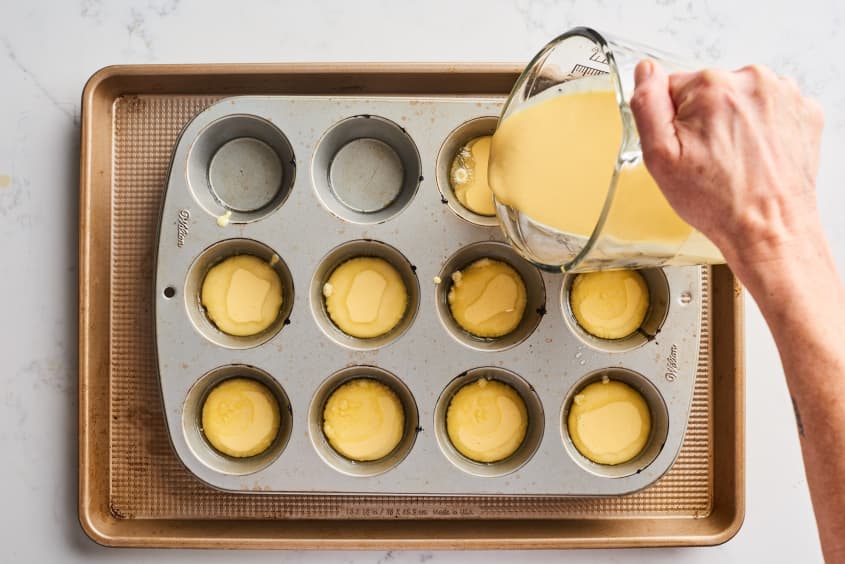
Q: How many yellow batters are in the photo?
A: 9